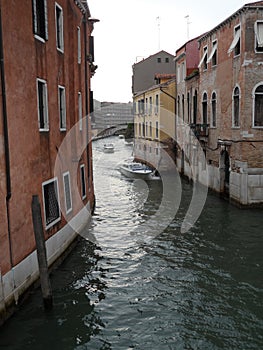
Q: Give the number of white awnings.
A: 4